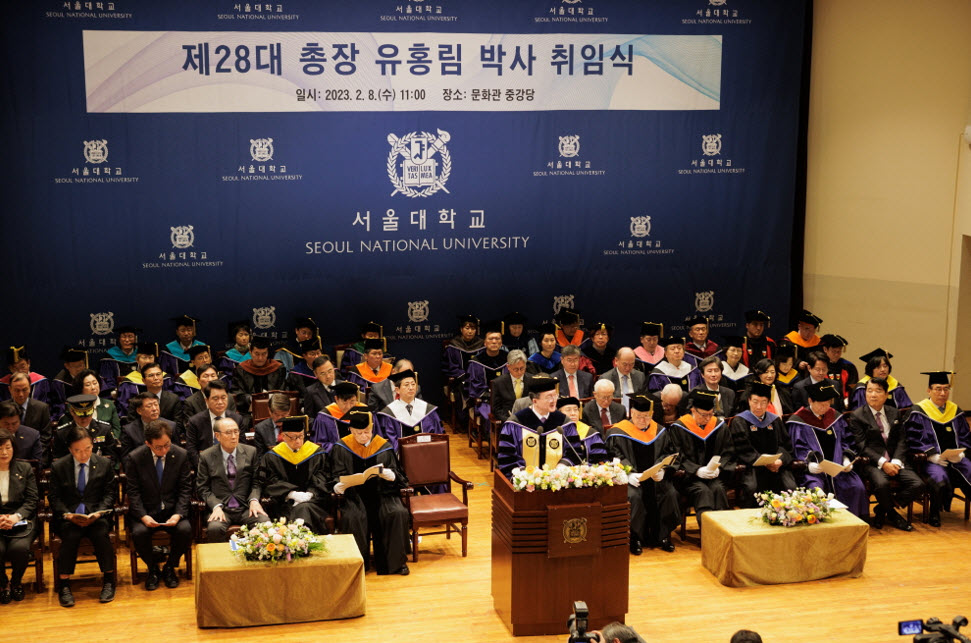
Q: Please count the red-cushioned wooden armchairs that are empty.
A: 1